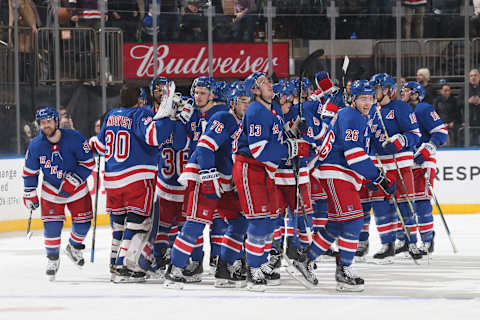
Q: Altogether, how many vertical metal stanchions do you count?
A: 9